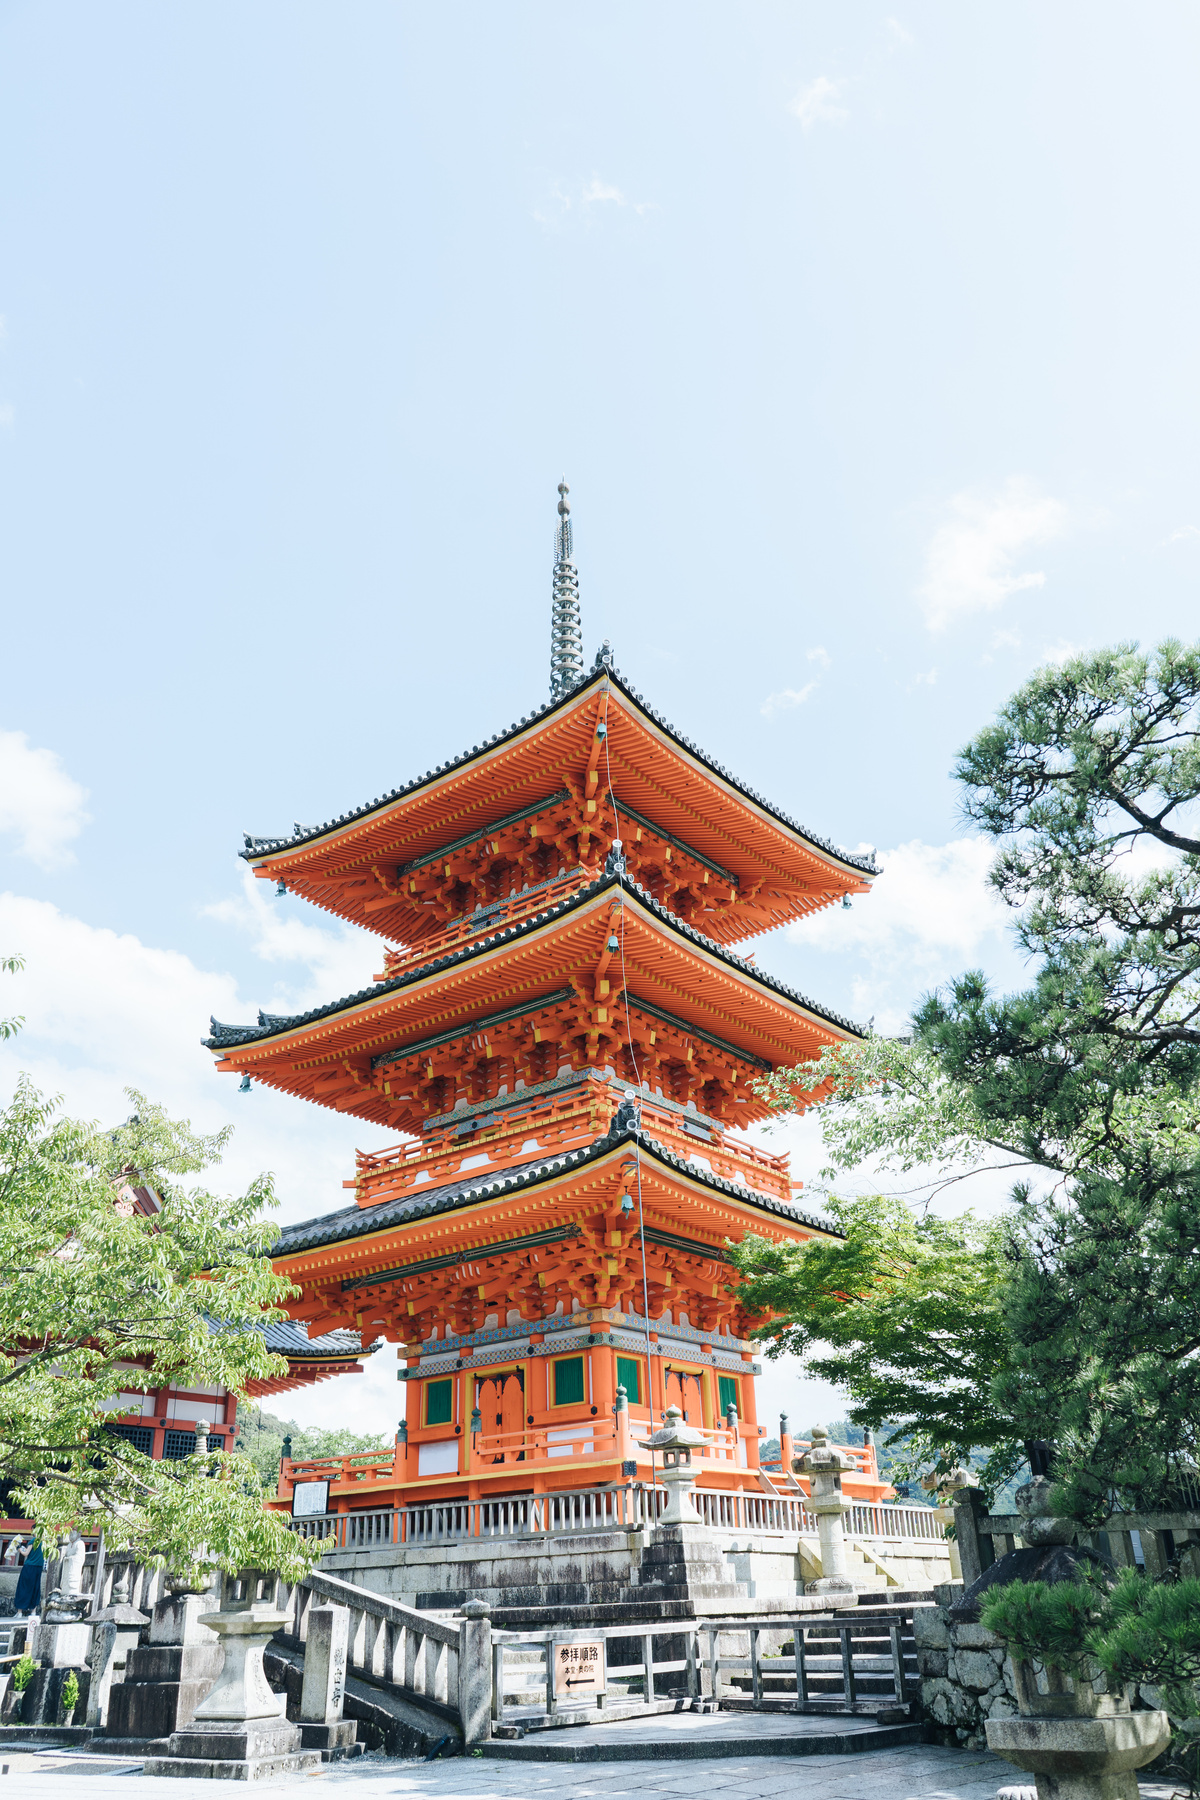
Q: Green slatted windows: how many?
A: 4